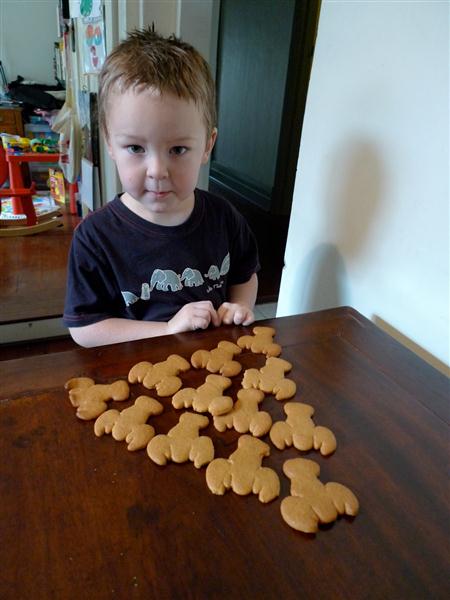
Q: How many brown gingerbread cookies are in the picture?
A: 12